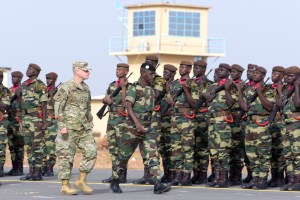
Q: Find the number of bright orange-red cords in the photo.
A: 13